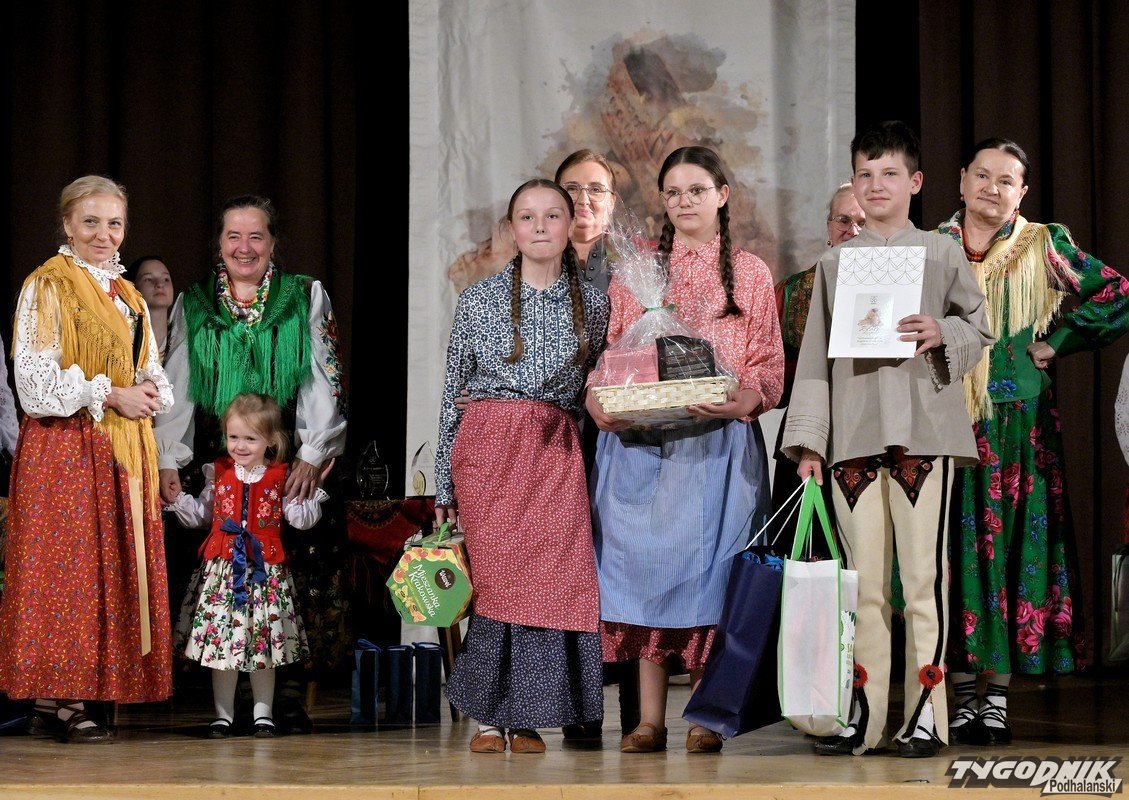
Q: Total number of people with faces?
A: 10